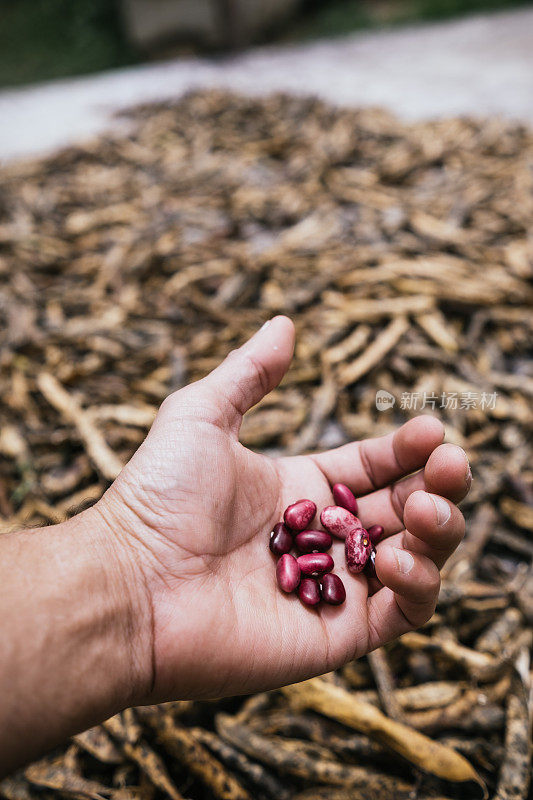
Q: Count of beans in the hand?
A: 12